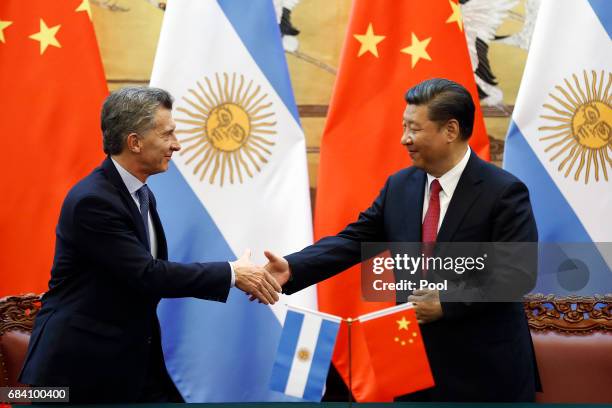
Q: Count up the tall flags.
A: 4